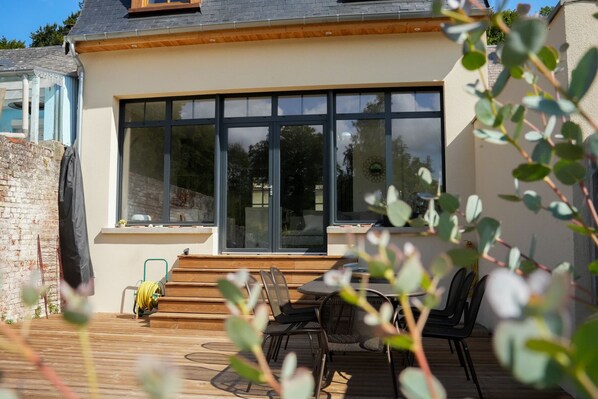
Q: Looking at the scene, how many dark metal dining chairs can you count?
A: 7